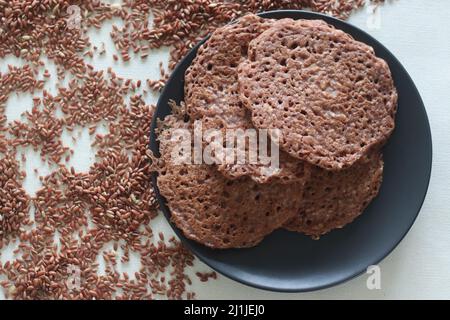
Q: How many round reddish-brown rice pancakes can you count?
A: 4